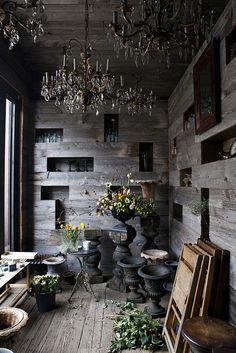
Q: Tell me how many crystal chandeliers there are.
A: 4